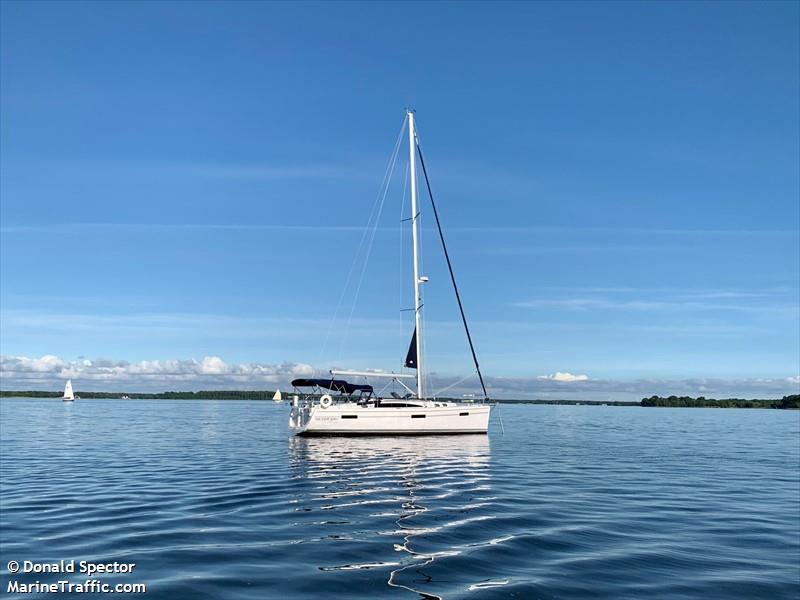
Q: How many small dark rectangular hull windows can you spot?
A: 3